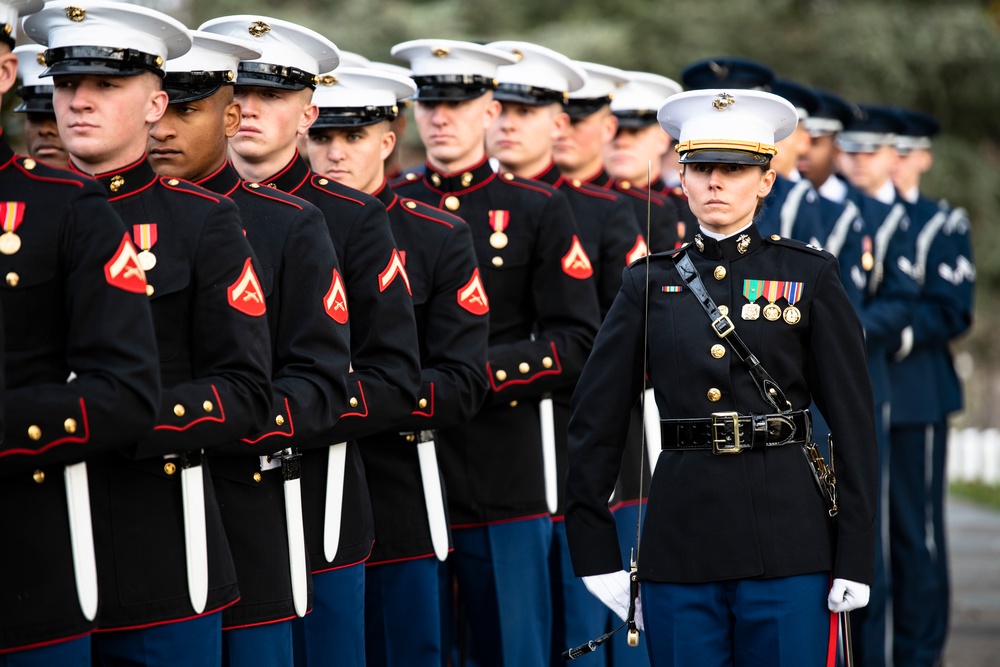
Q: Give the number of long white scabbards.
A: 7